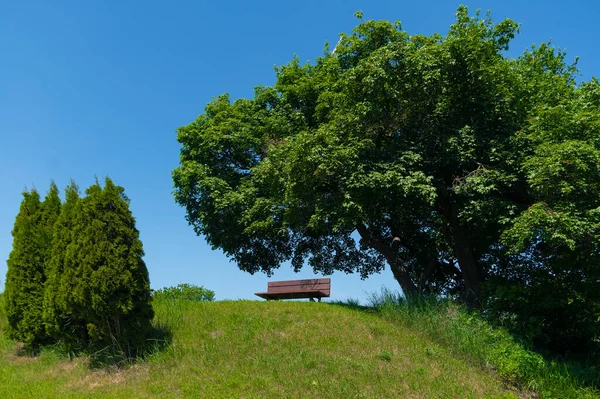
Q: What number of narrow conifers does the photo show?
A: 4